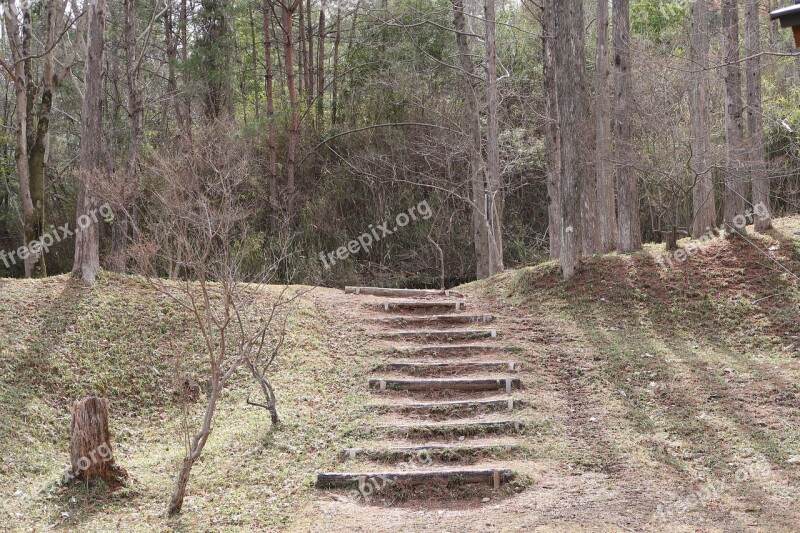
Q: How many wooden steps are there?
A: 11